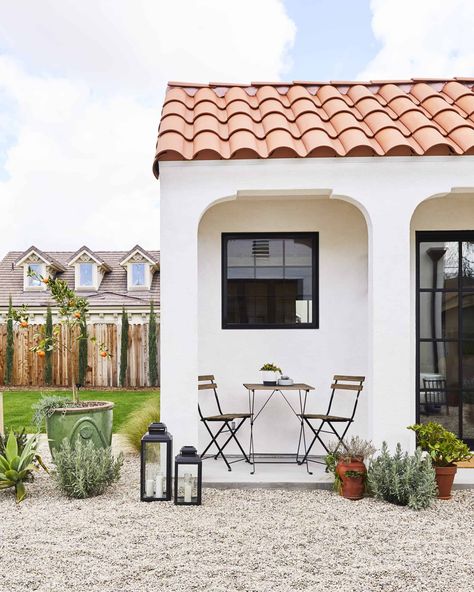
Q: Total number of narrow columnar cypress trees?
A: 5